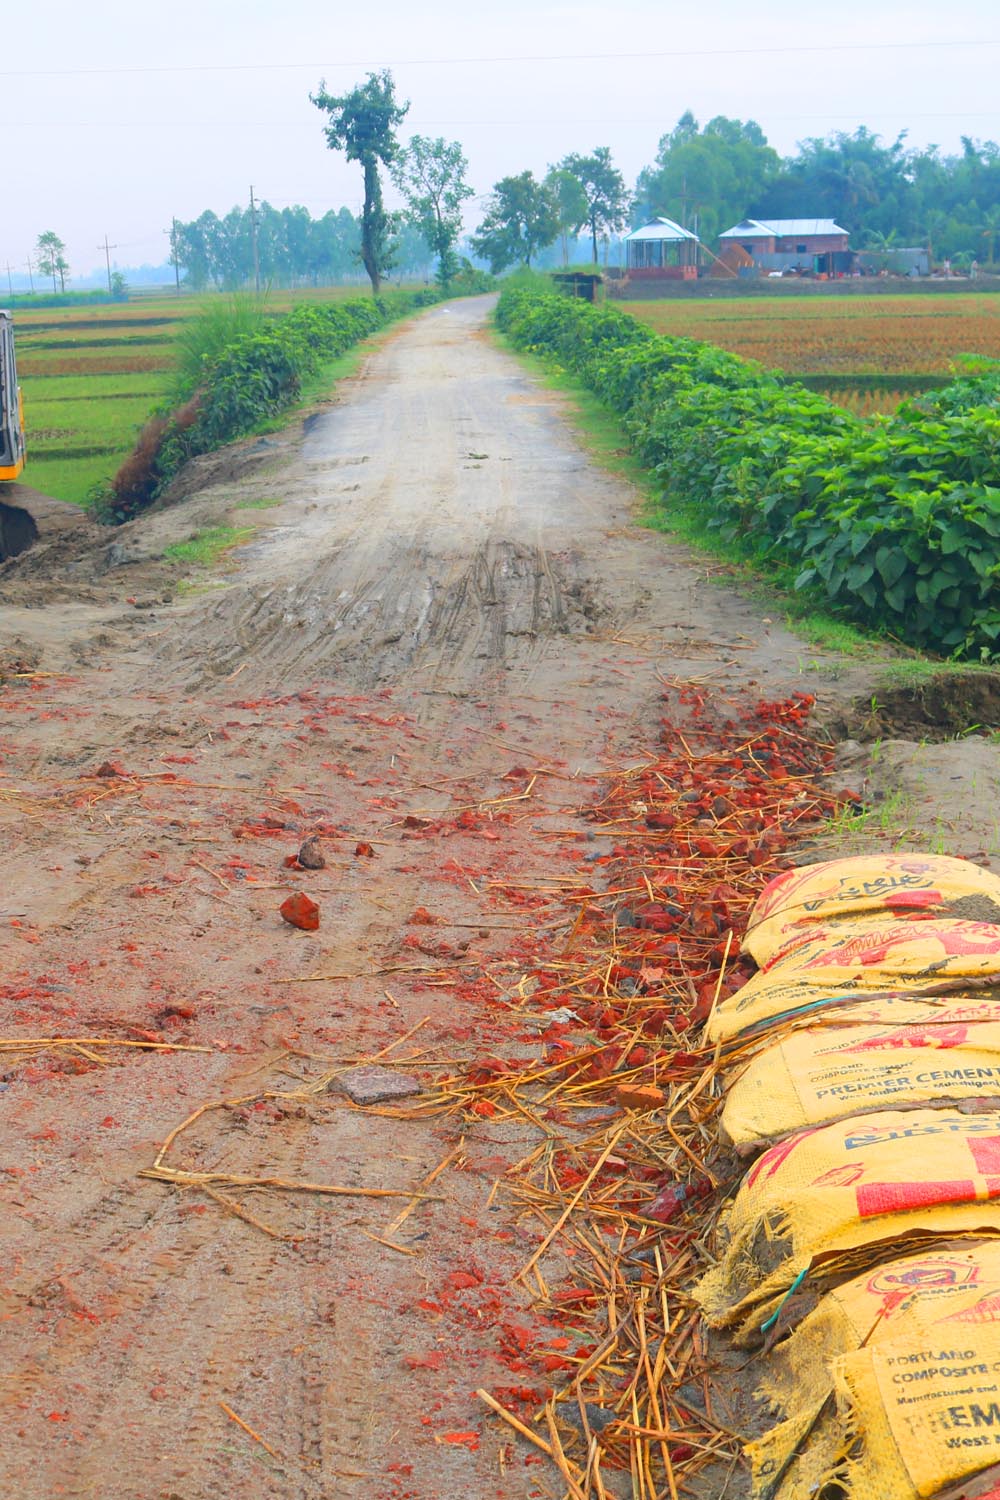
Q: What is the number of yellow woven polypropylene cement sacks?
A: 5